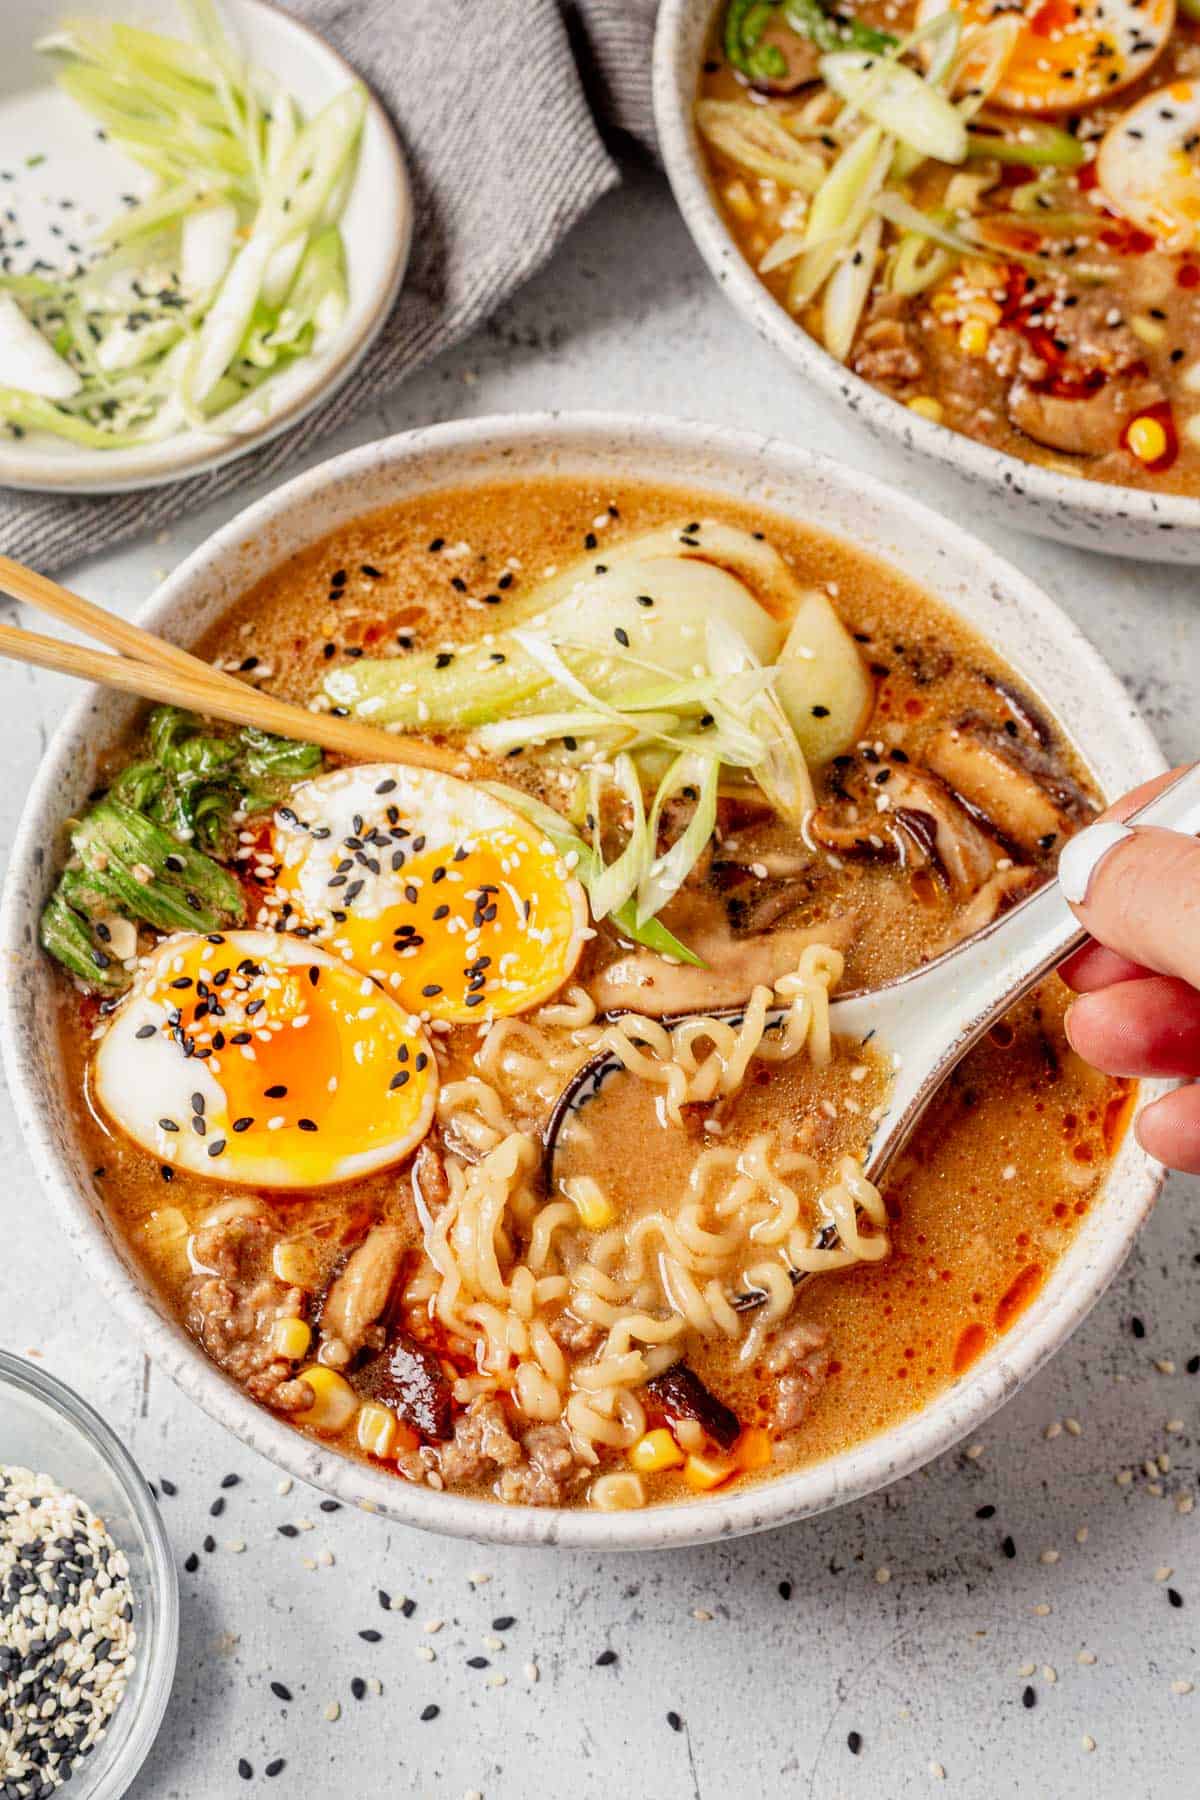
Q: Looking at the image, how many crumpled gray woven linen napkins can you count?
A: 1